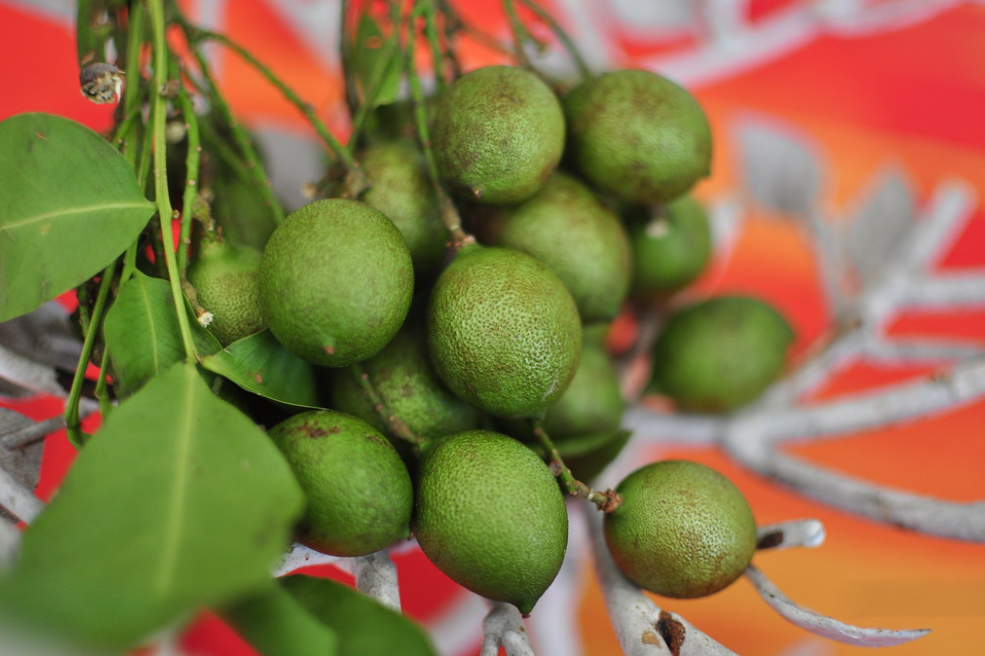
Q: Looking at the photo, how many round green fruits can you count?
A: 14